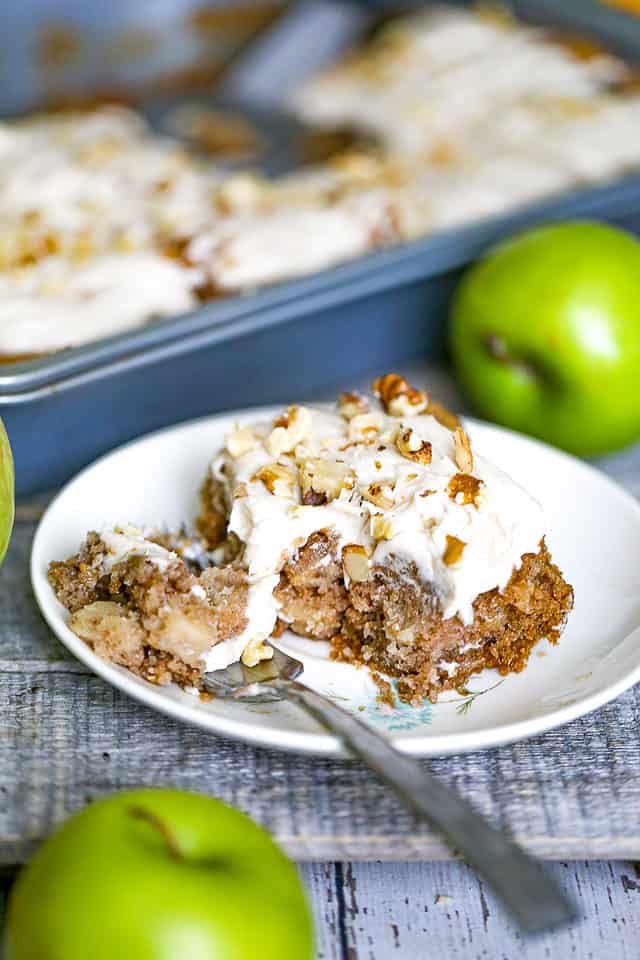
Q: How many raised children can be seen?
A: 0